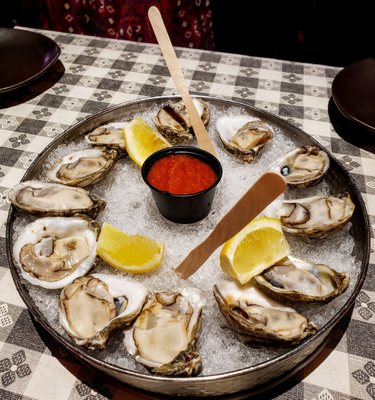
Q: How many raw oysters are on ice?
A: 12